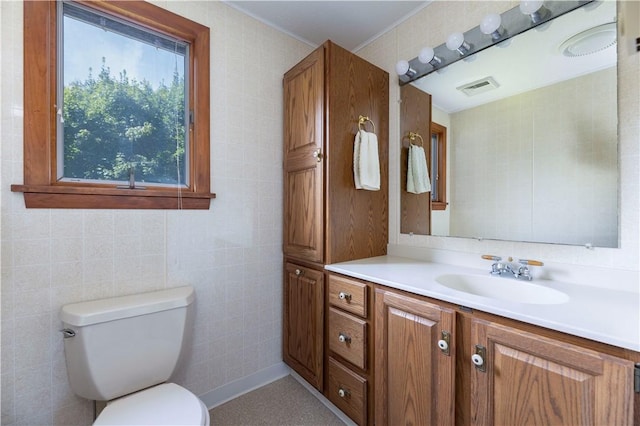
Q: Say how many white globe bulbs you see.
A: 5